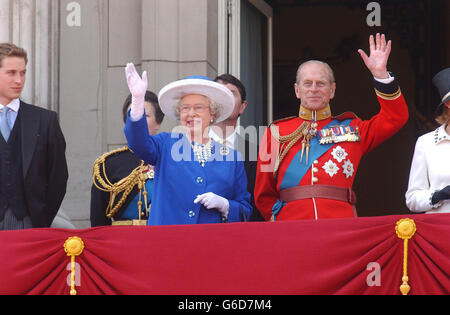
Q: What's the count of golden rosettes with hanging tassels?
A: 2